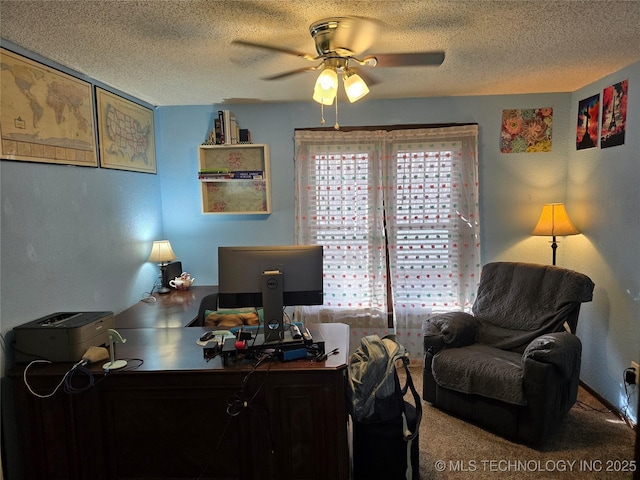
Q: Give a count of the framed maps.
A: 2